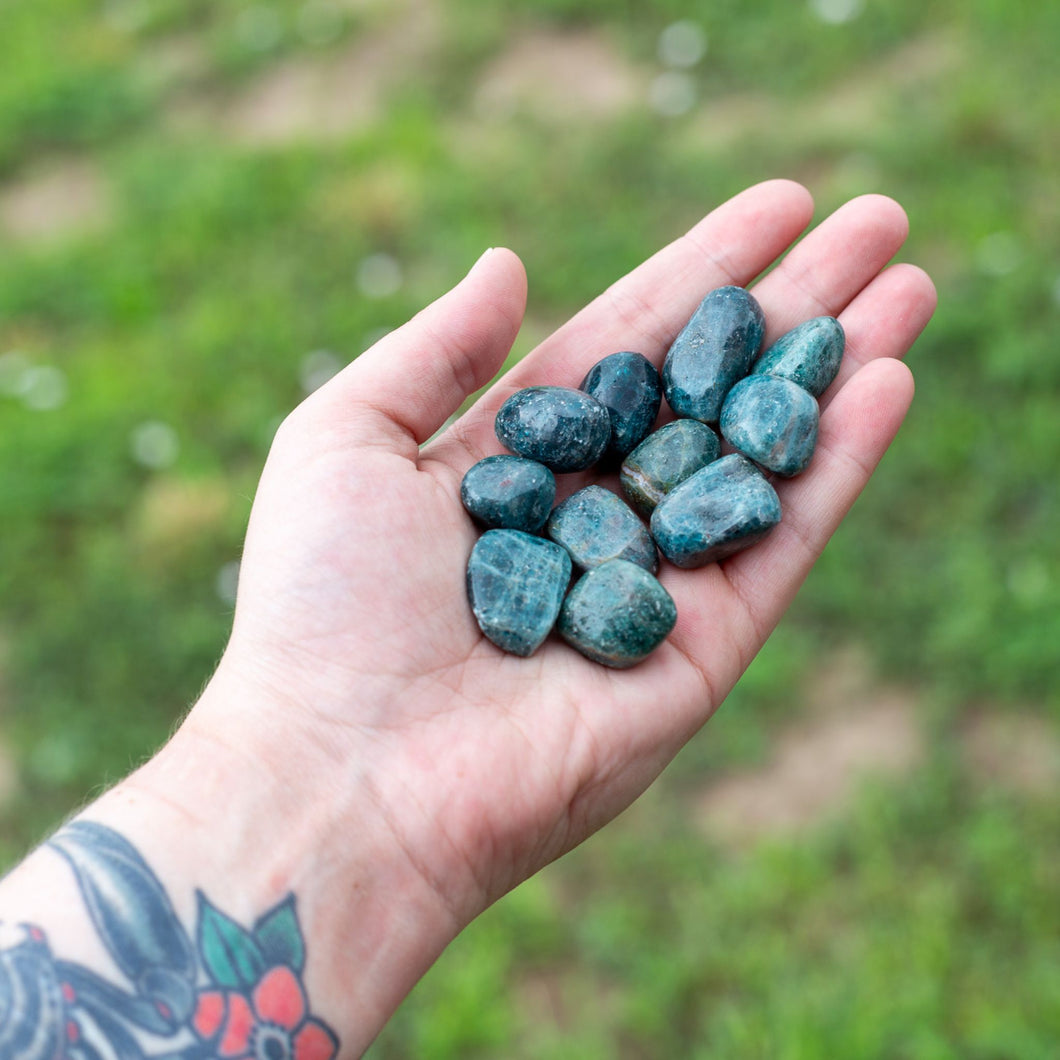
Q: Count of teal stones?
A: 11